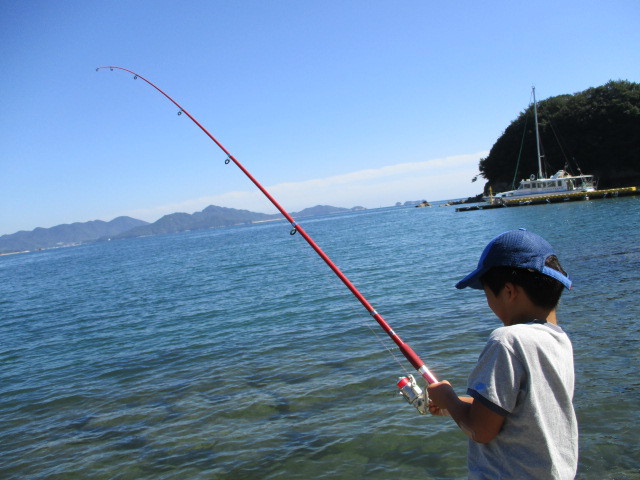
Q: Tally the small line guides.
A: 6